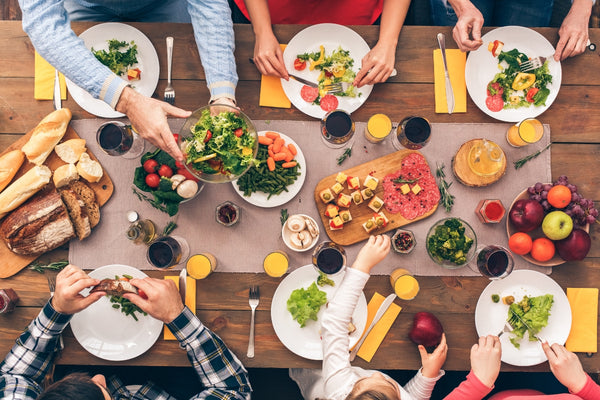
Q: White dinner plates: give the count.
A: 6